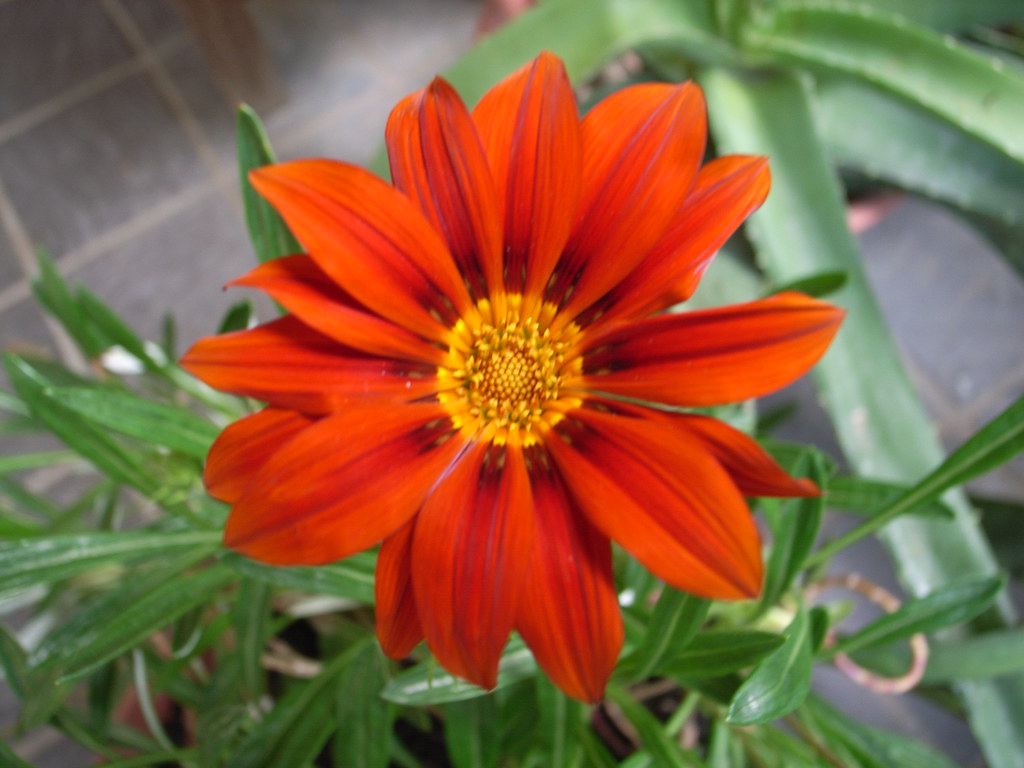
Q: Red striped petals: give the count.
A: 15